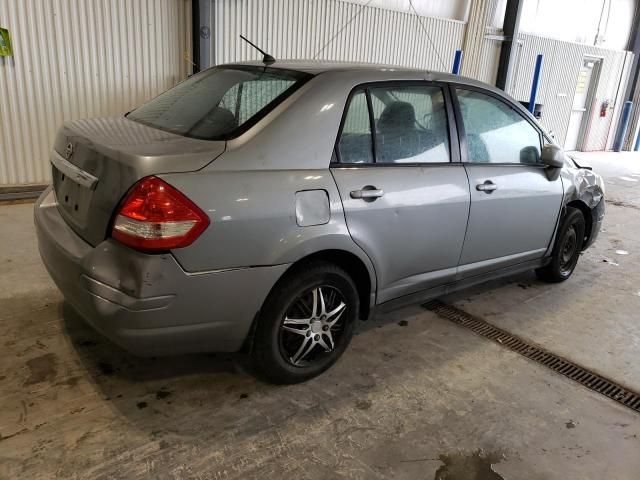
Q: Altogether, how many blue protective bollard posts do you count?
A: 3